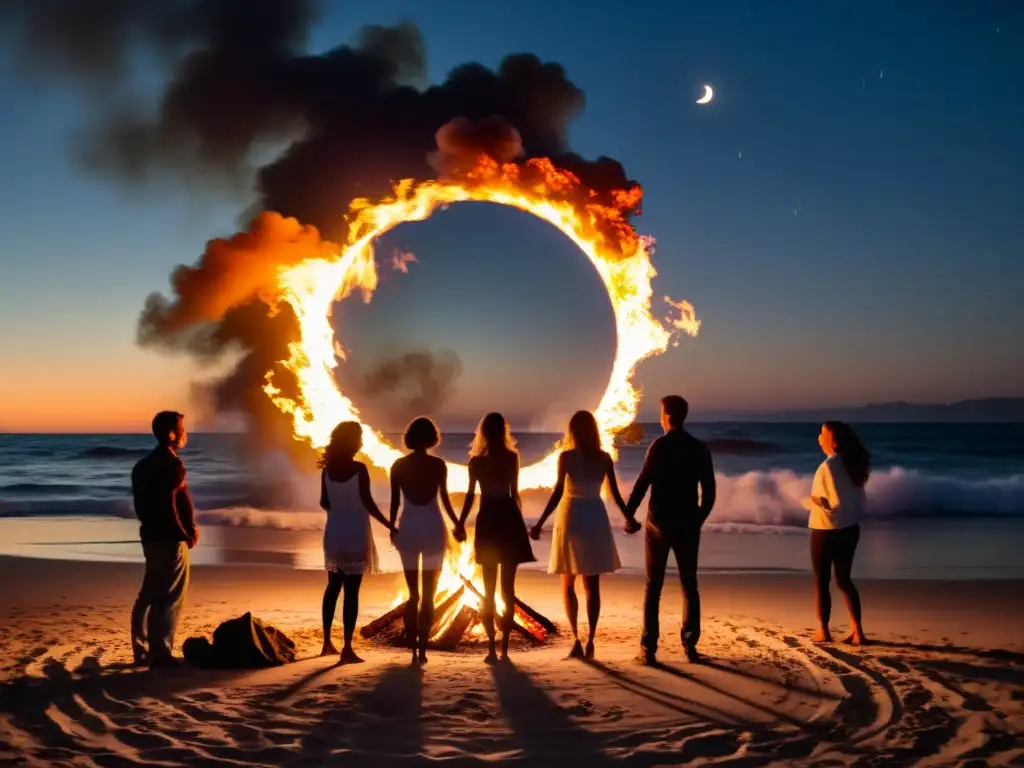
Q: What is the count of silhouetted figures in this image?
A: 7